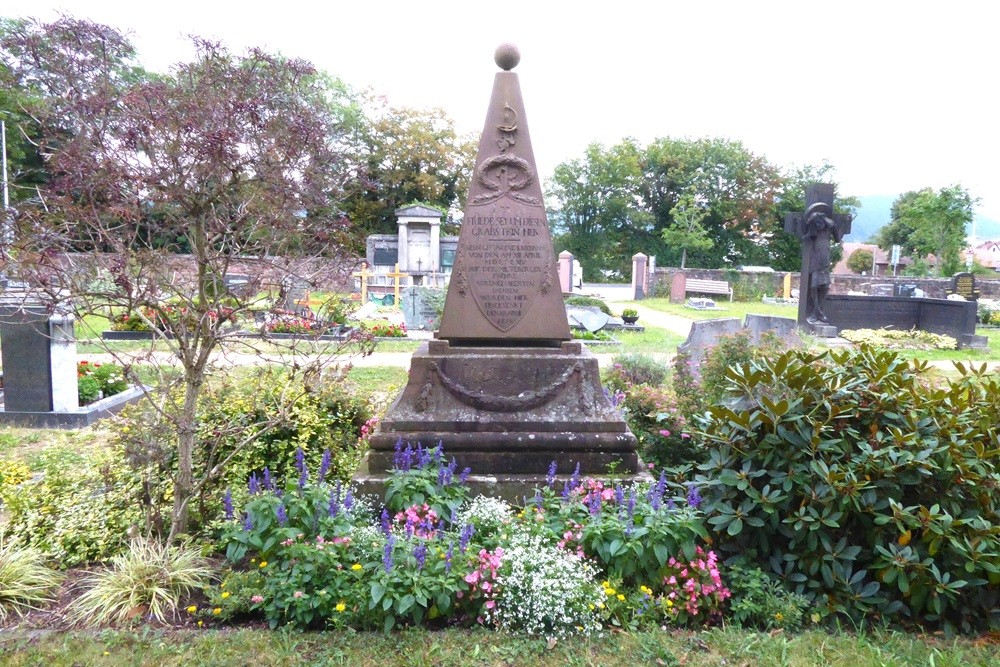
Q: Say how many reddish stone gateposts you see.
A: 2